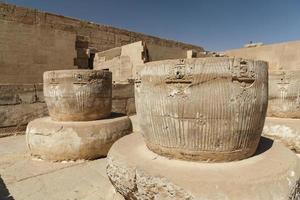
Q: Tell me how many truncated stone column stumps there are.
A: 3